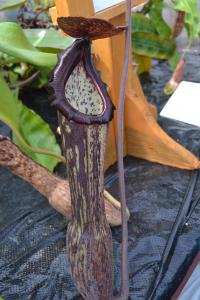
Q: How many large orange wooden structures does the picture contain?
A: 1